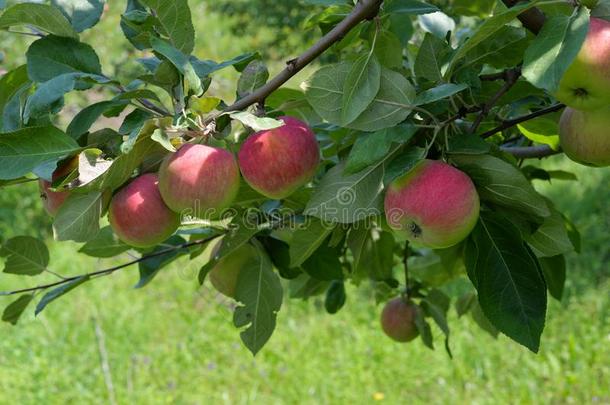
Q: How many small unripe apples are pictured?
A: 1